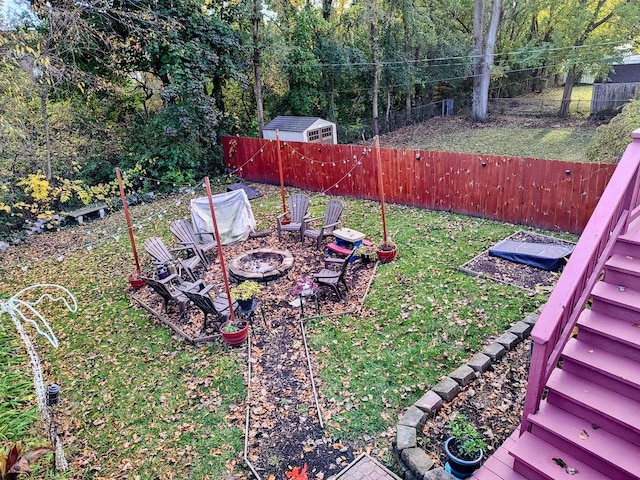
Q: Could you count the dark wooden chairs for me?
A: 7